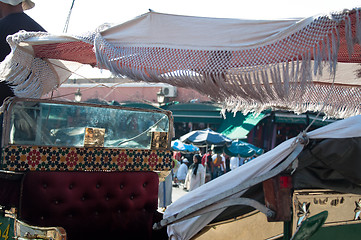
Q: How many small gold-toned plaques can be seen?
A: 2